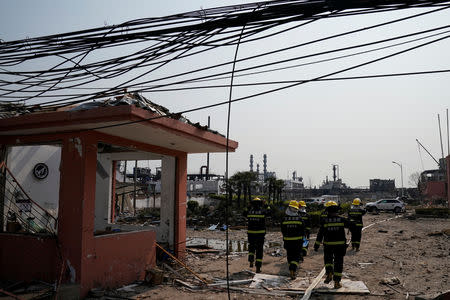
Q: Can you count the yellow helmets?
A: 5